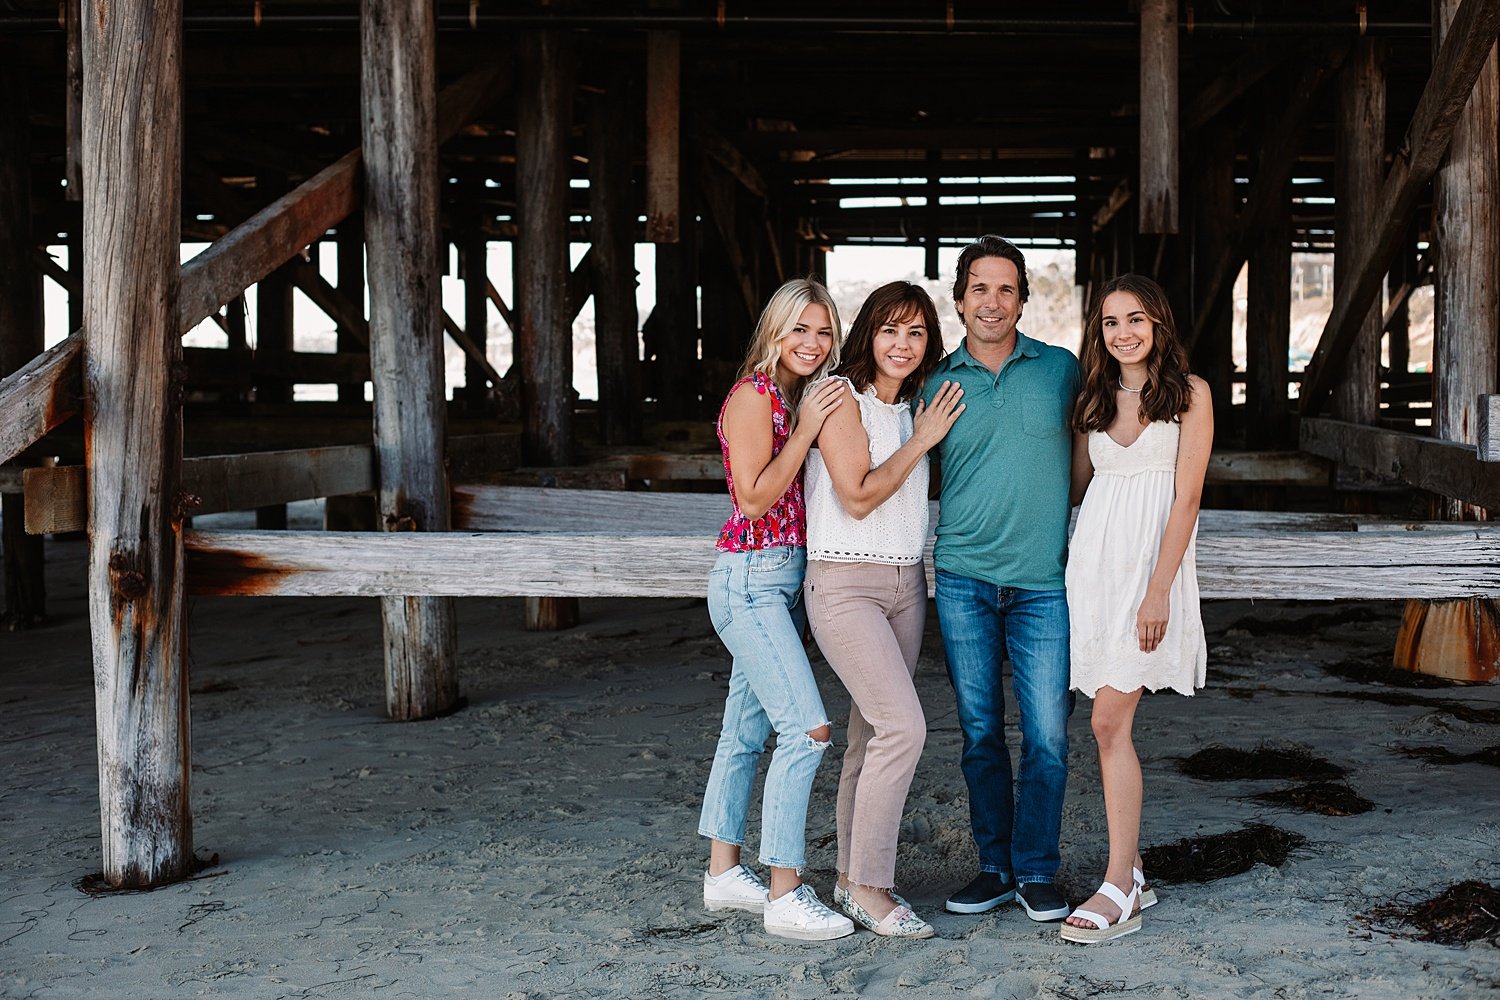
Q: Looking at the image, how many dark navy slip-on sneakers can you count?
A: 2